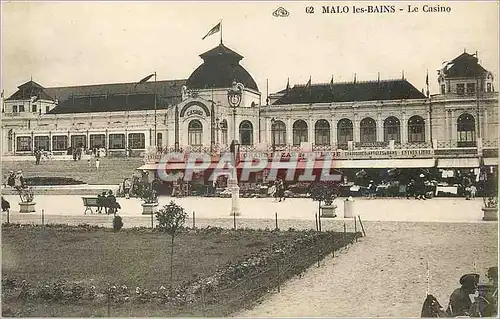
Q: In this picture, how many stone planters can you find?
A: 4